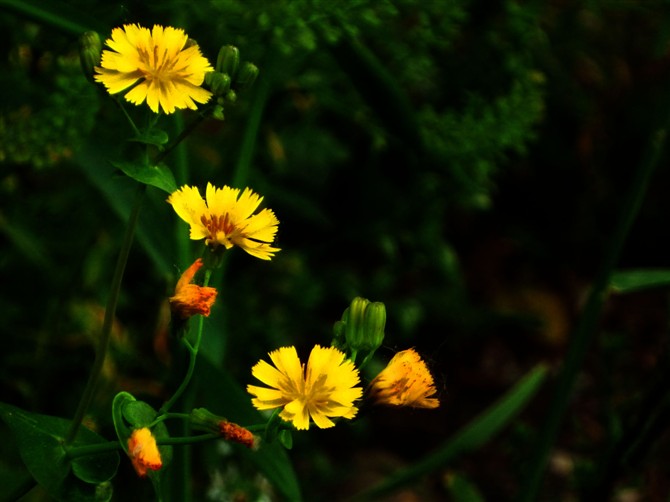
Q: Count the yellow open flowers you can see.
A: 3